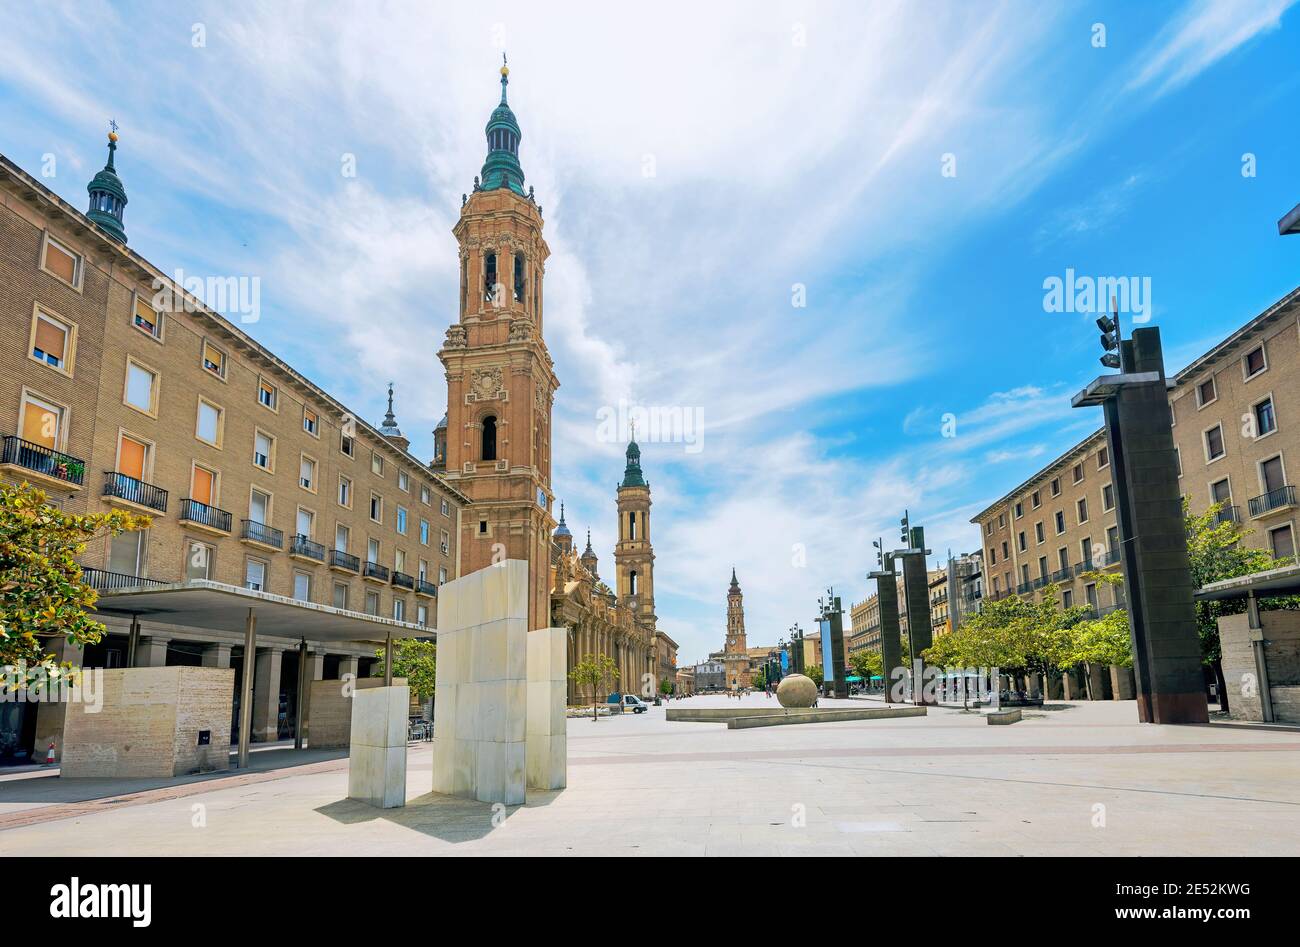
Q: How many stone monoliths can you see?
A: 3